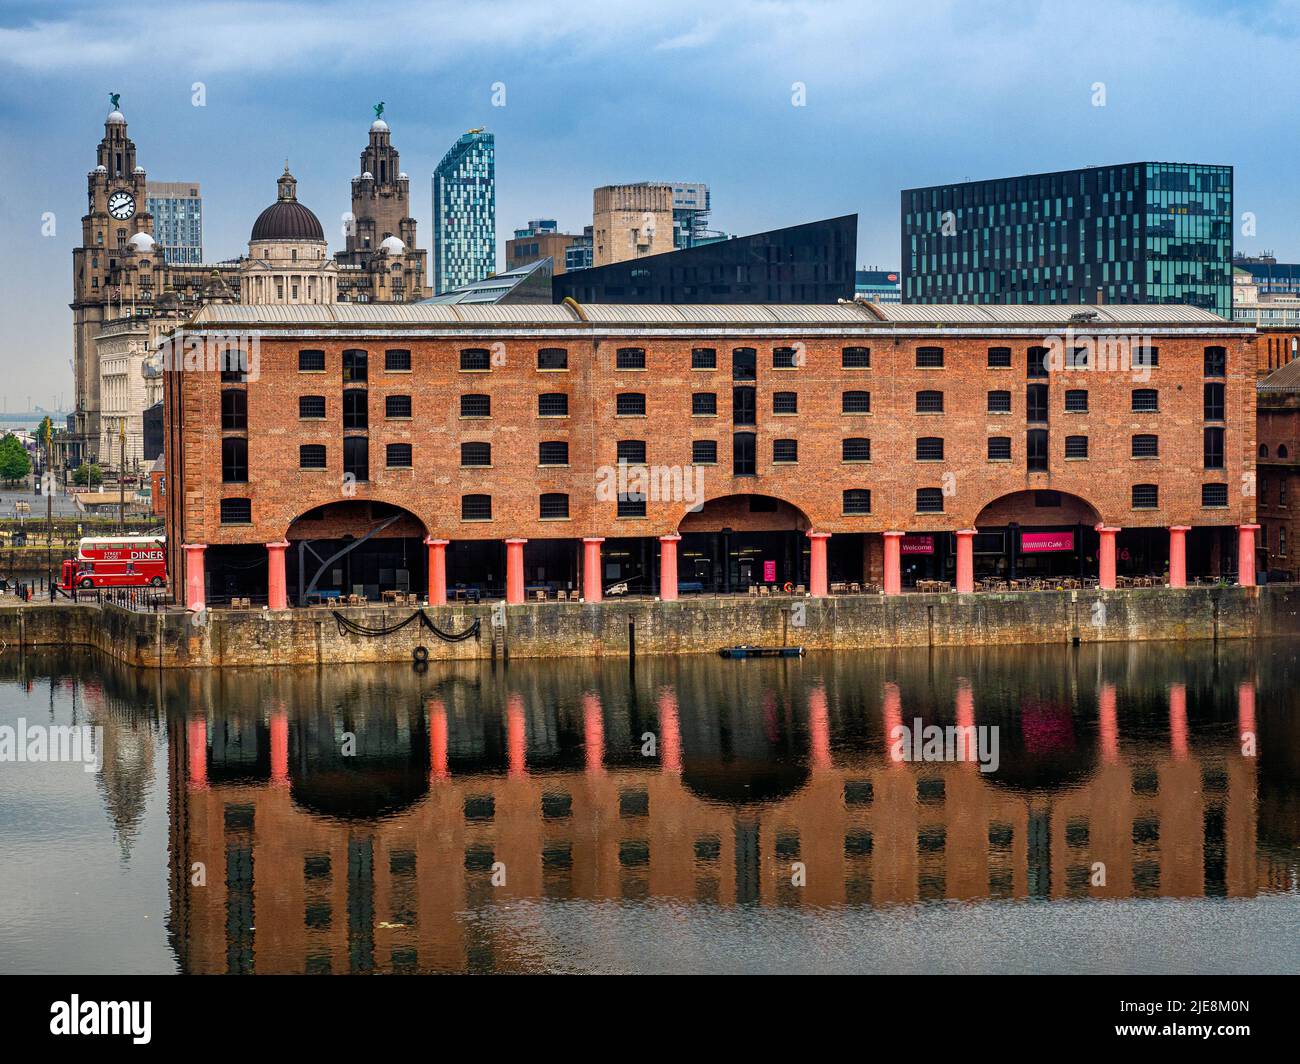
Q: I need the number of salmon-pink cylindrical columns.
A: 12